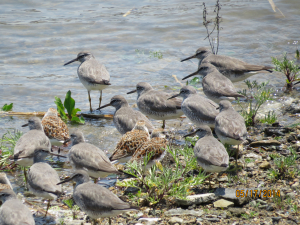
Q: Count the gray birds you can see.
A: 13